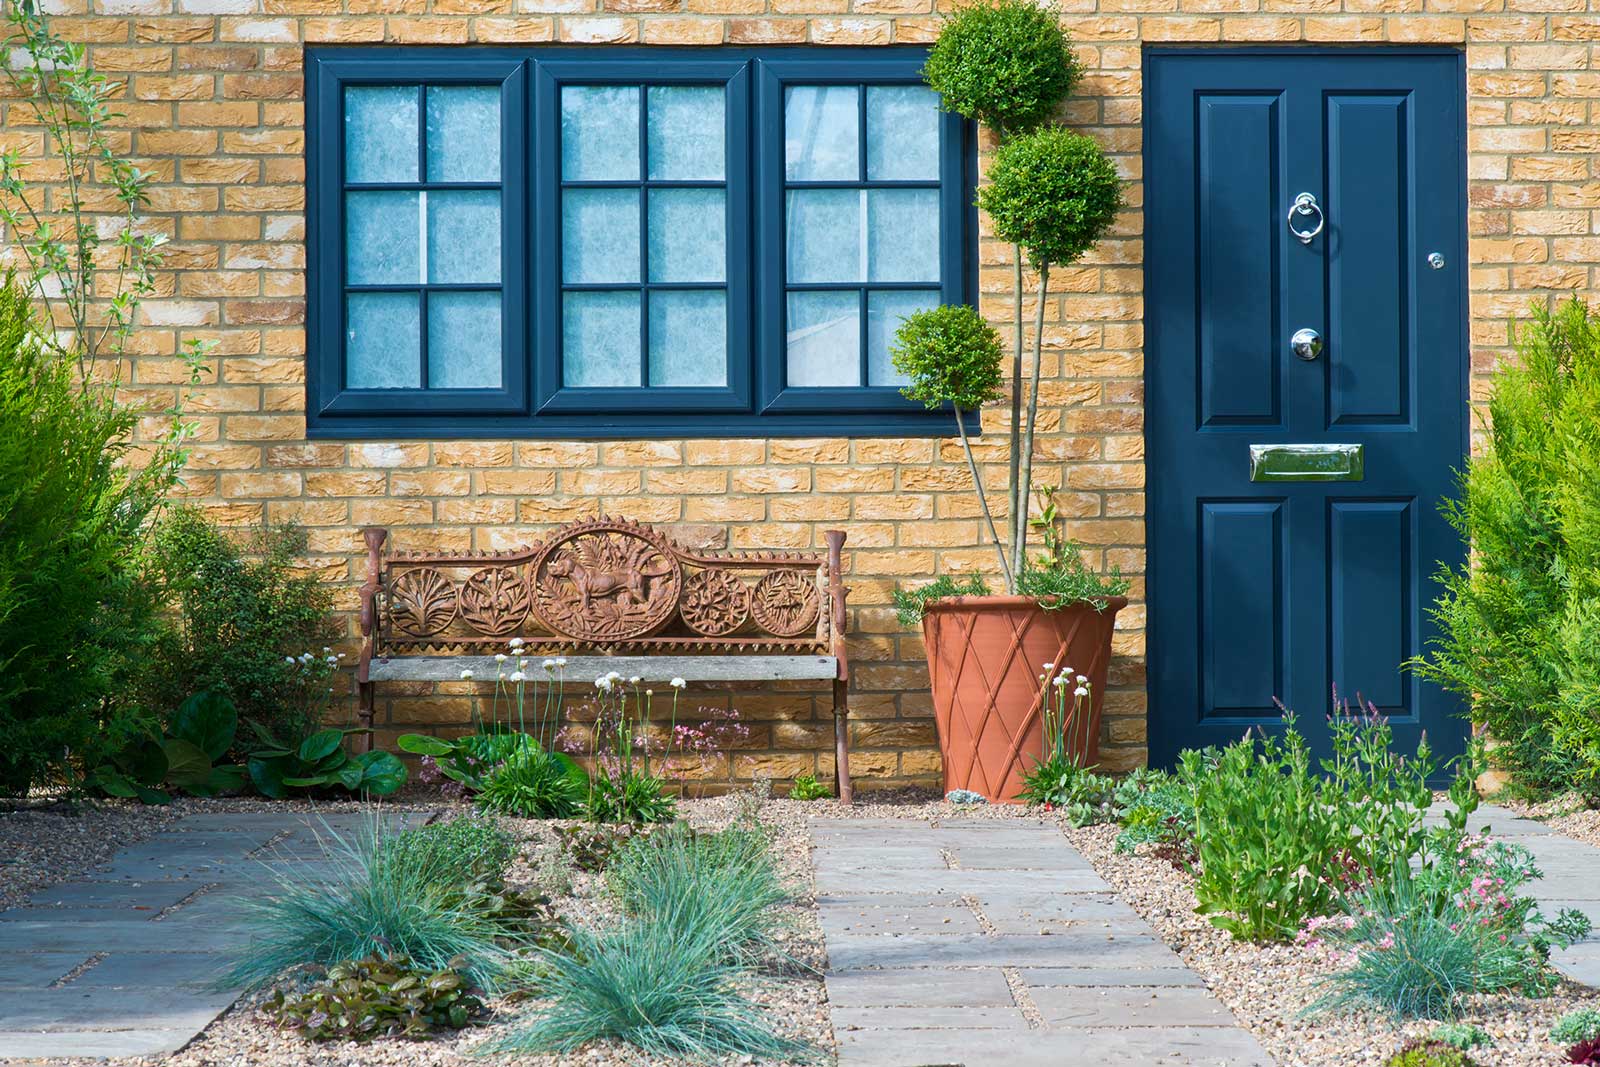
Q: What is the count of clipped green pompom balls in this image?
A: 3